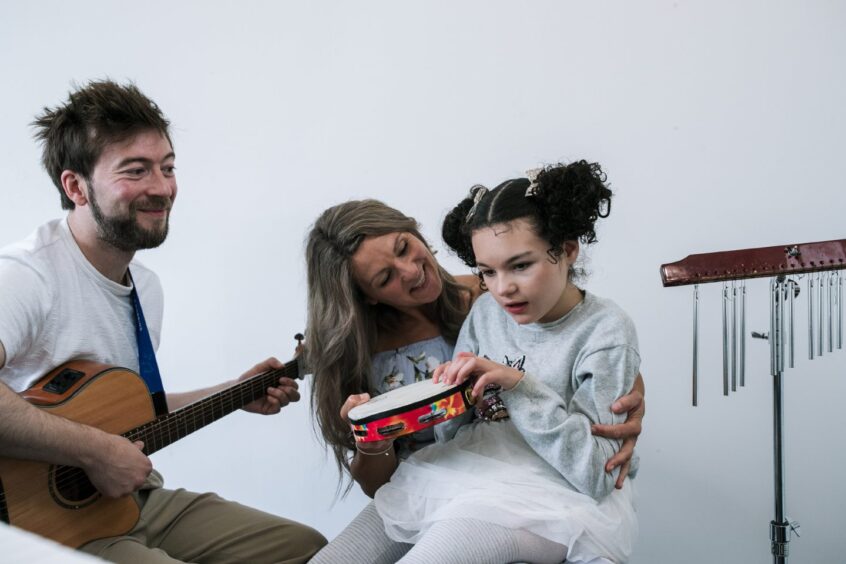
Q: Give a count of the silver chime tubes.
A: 11